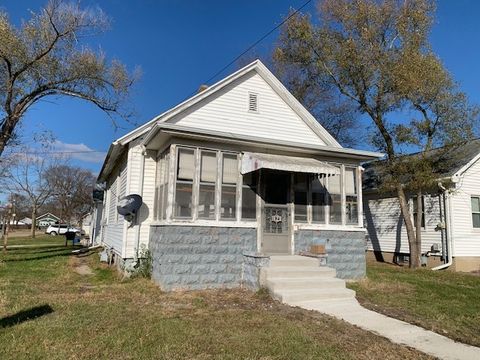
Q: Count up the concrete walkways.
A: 1